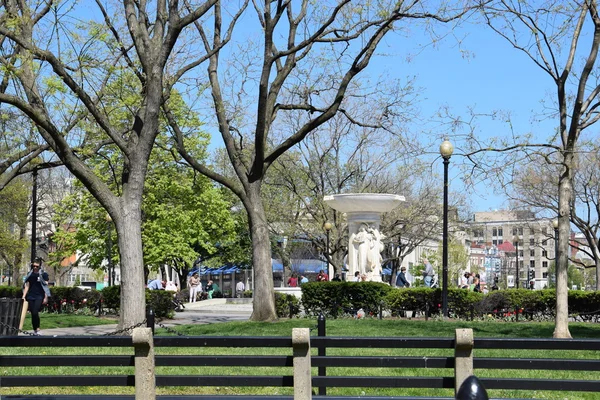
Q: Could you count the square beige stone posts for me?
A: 3